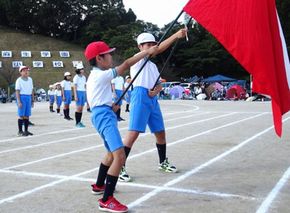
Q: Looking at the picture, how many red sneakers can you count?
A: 2